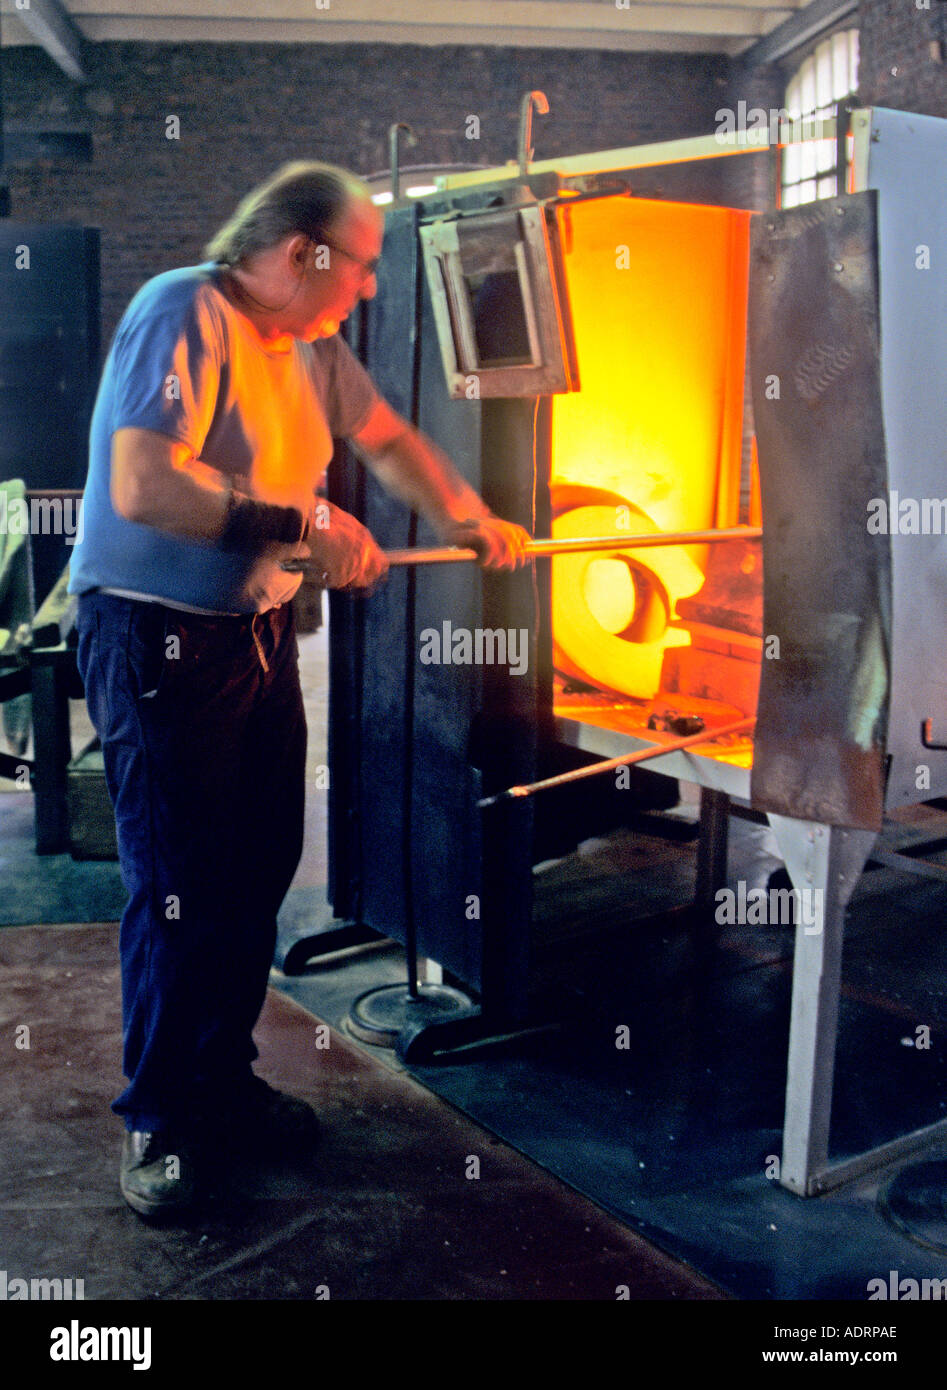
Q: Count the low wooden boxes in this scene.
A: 1